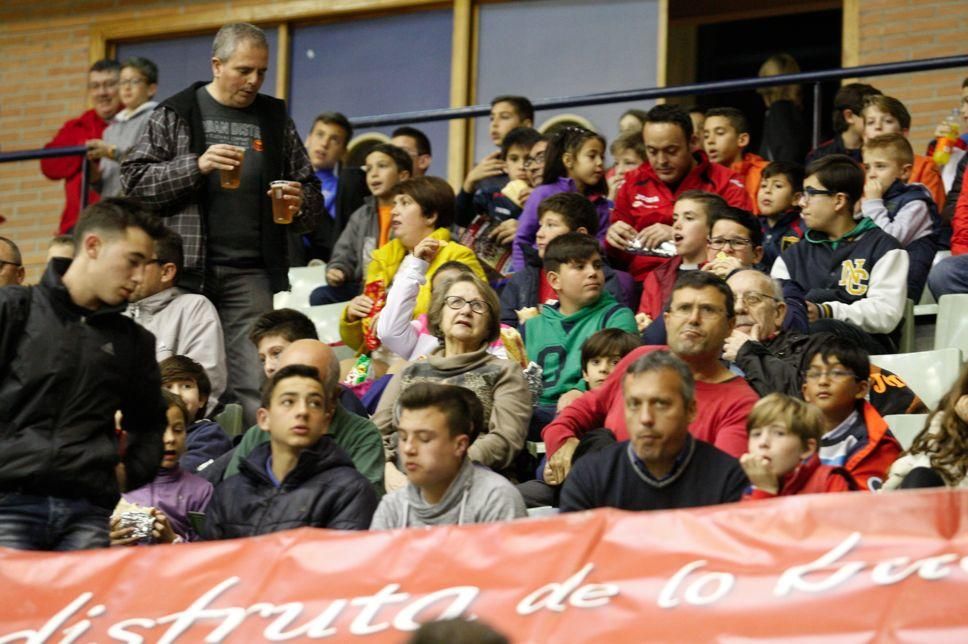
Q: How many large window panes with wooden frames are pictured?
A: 3